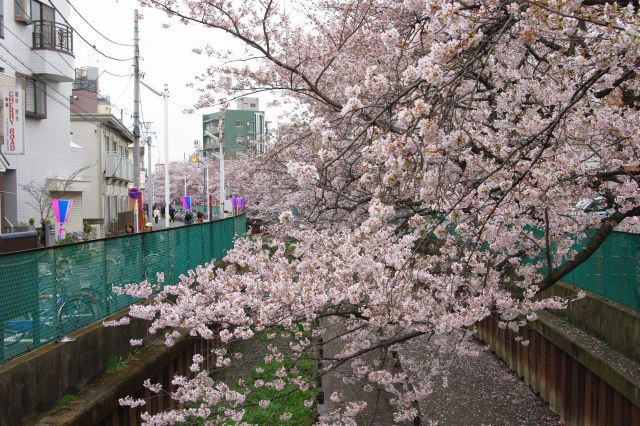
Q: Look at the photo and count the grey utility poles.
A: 2